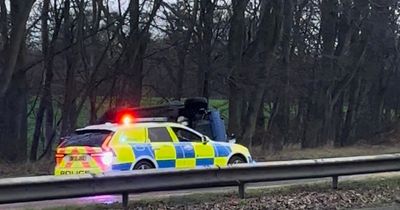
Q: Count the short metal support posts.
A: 3